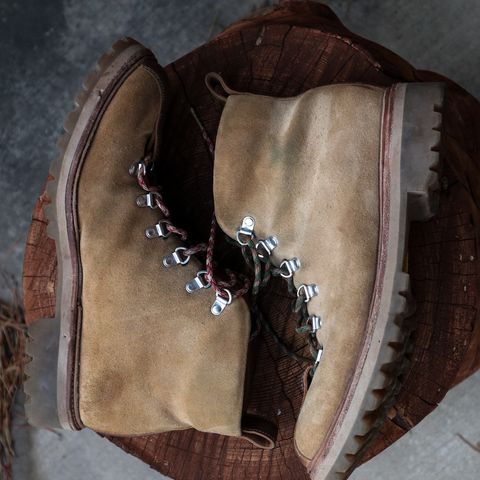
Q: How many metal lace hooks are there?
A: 12